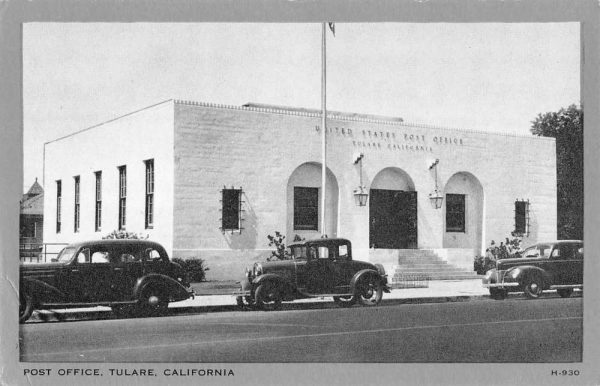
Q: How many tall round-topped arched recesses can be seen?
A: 3